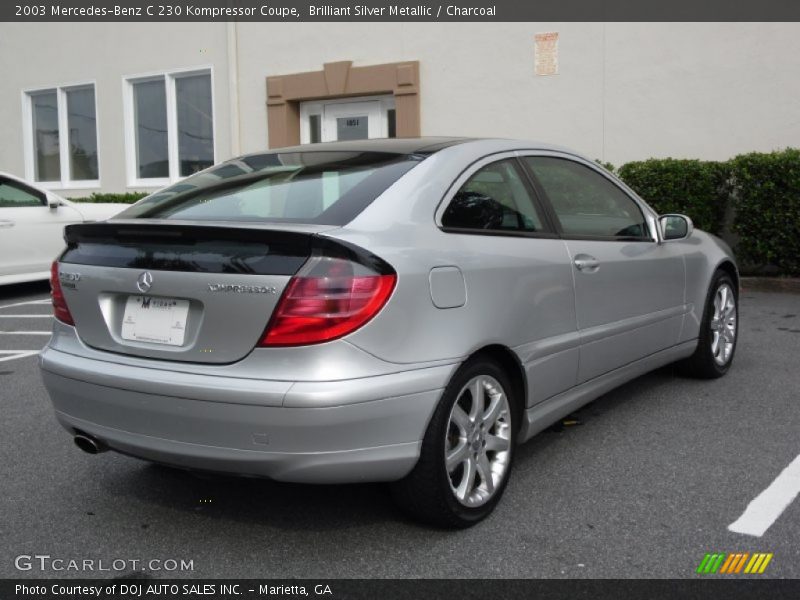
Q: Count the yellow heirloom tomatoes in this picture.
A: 0